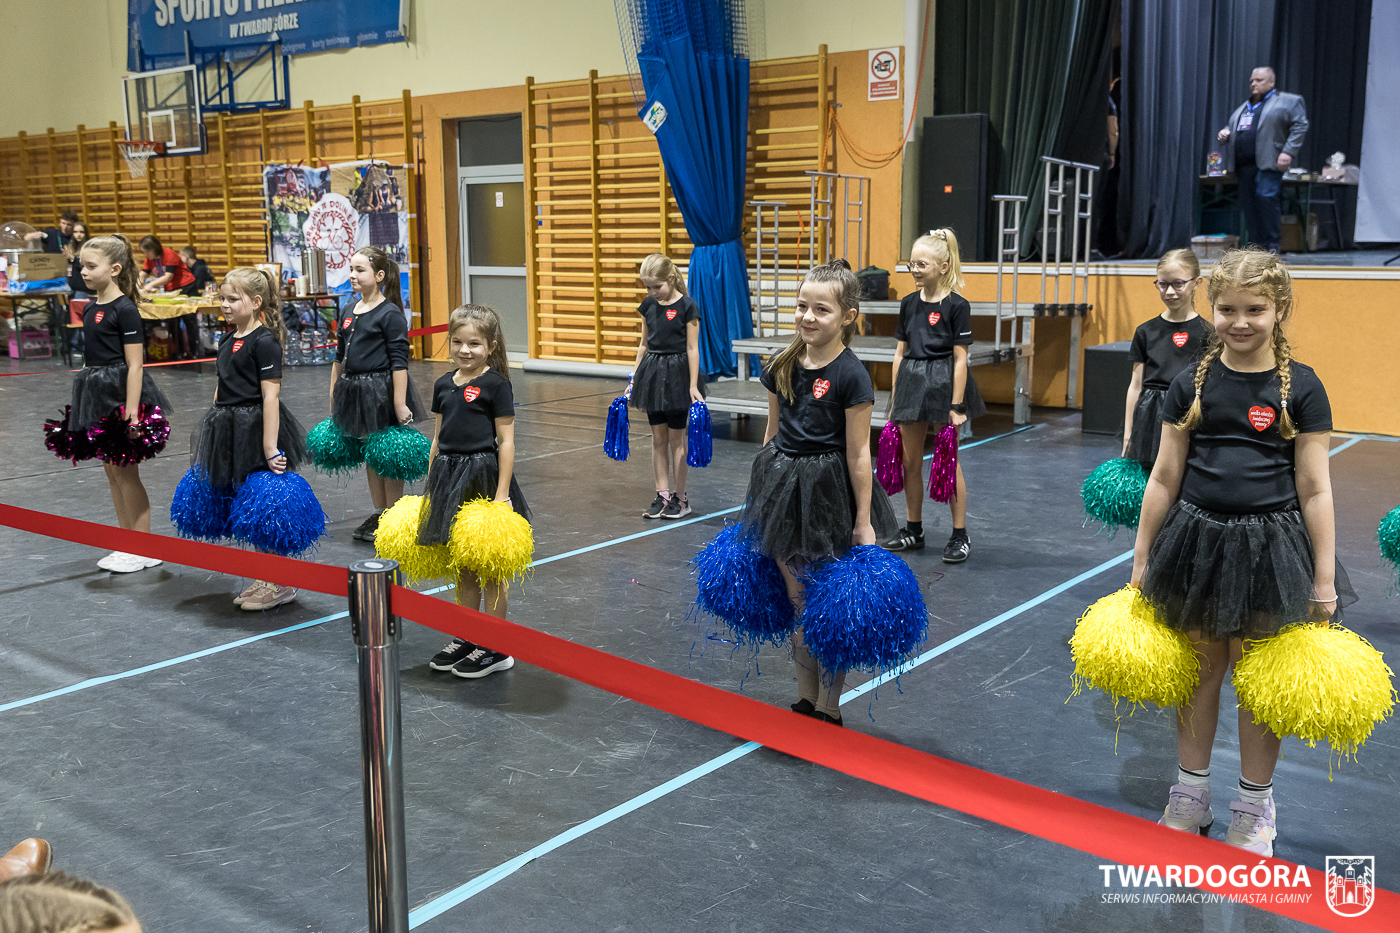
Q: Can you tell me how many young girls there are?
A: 9